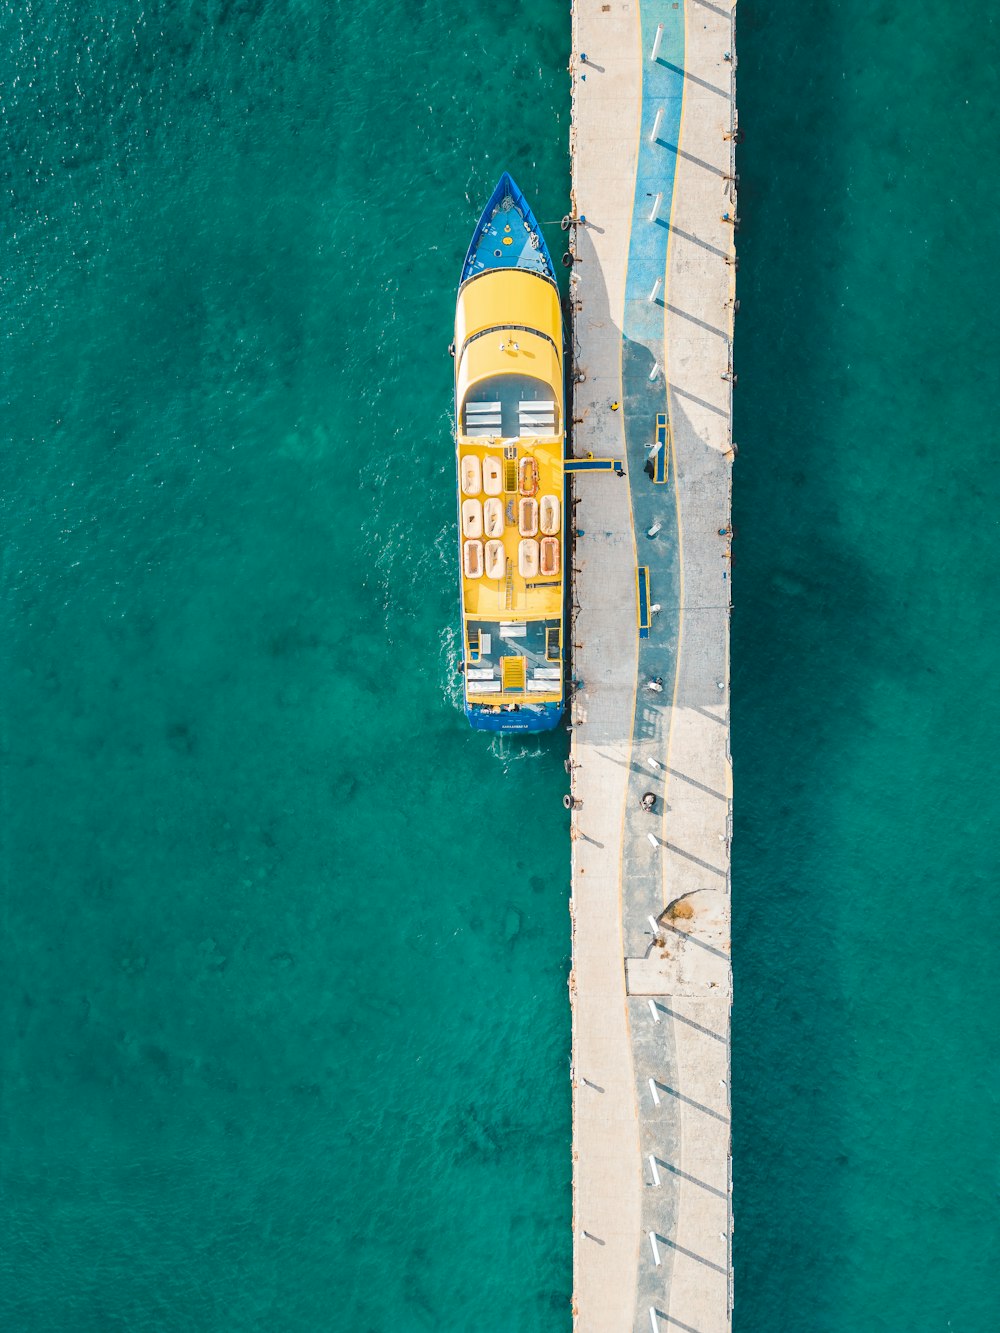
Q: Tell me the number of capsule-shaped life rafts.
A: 11